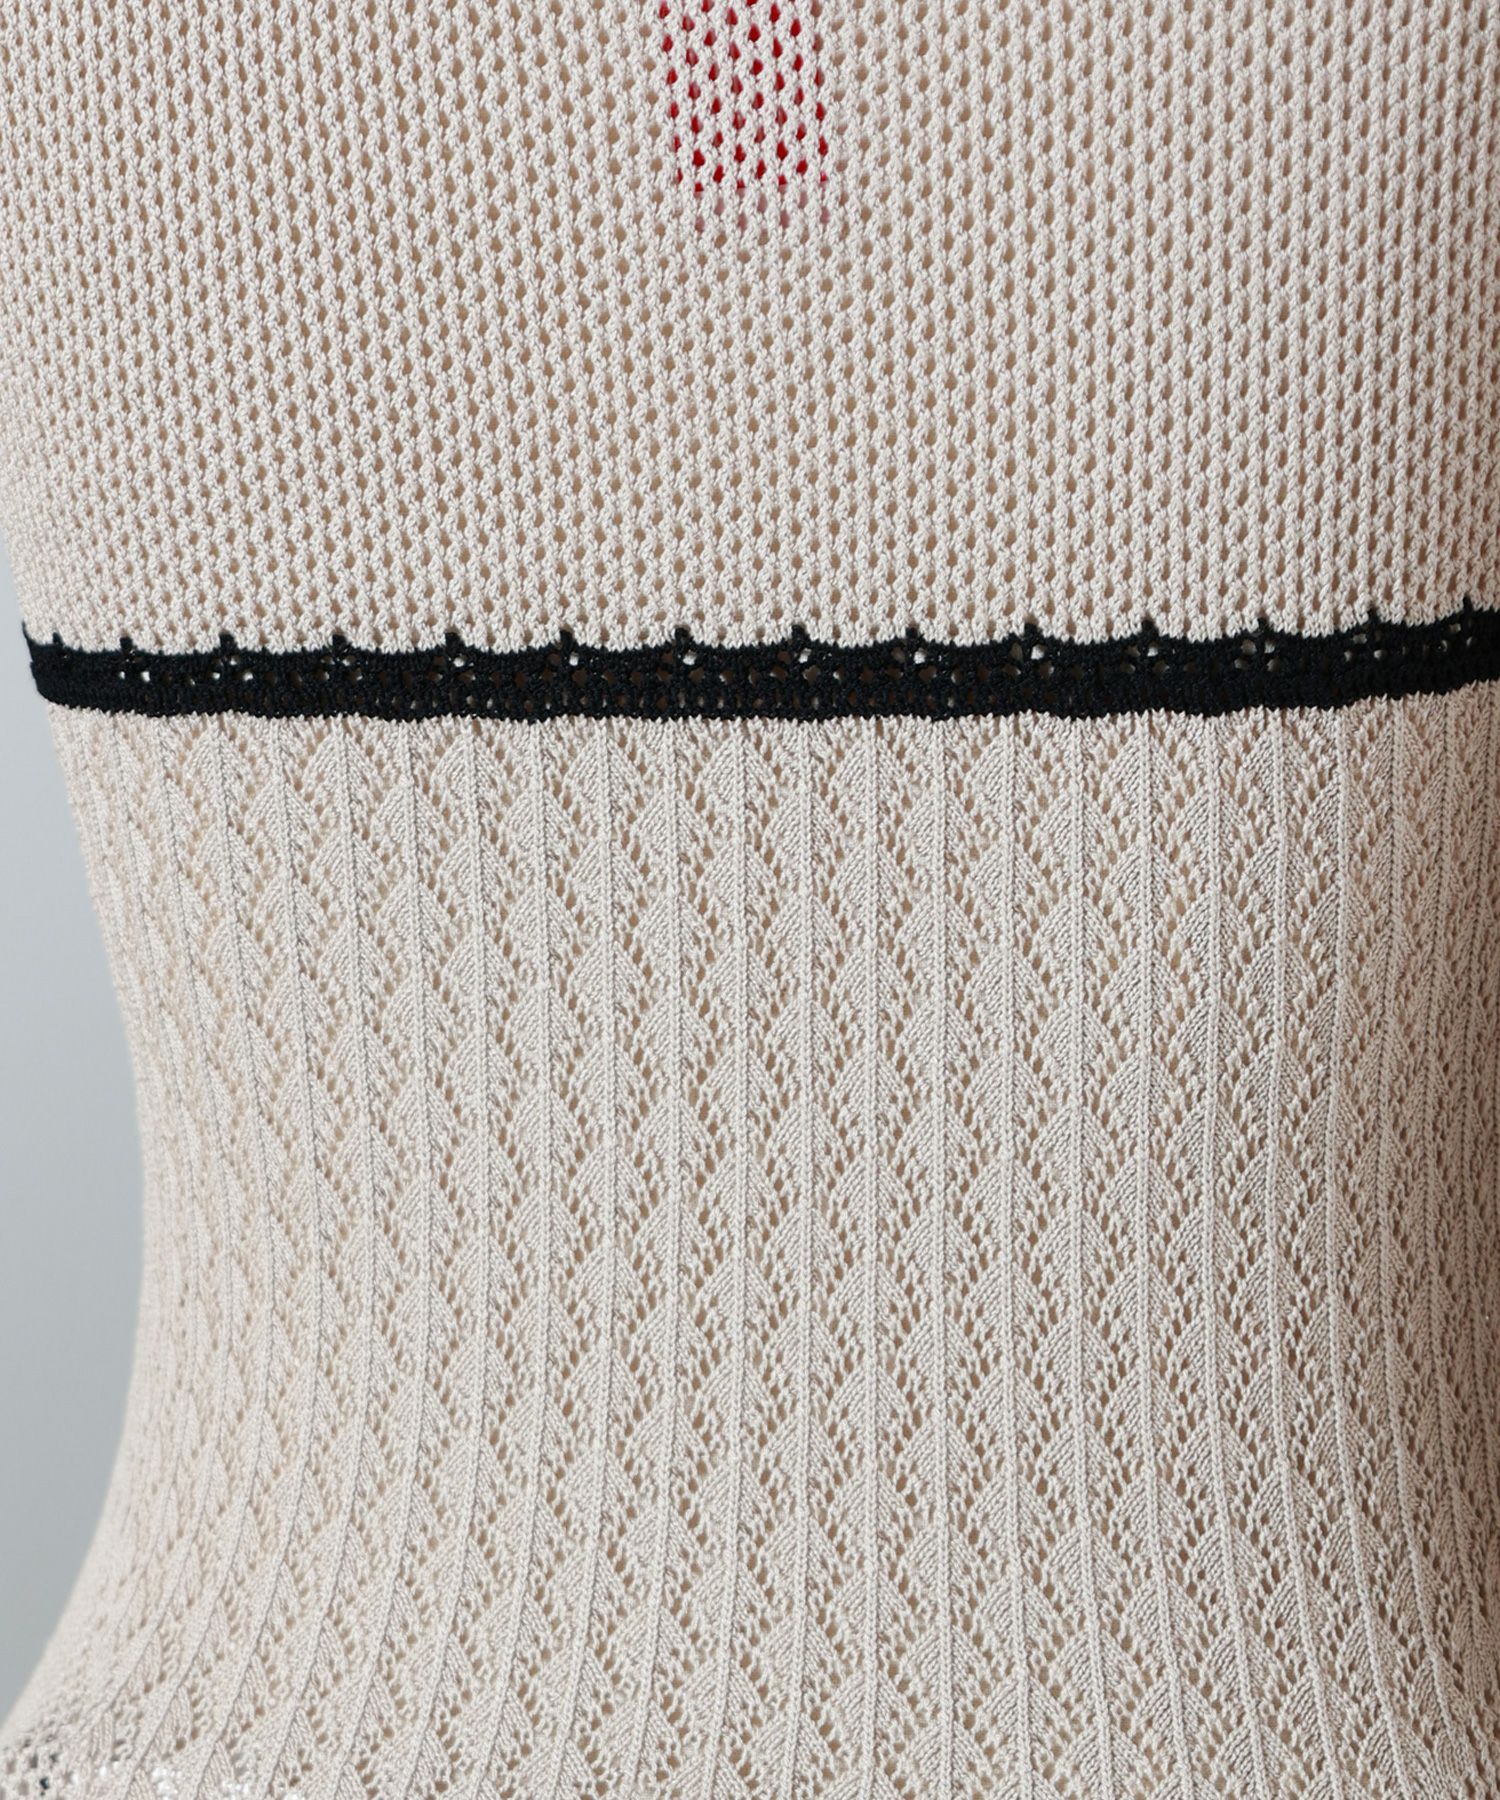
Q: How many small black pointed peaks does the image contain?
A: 14